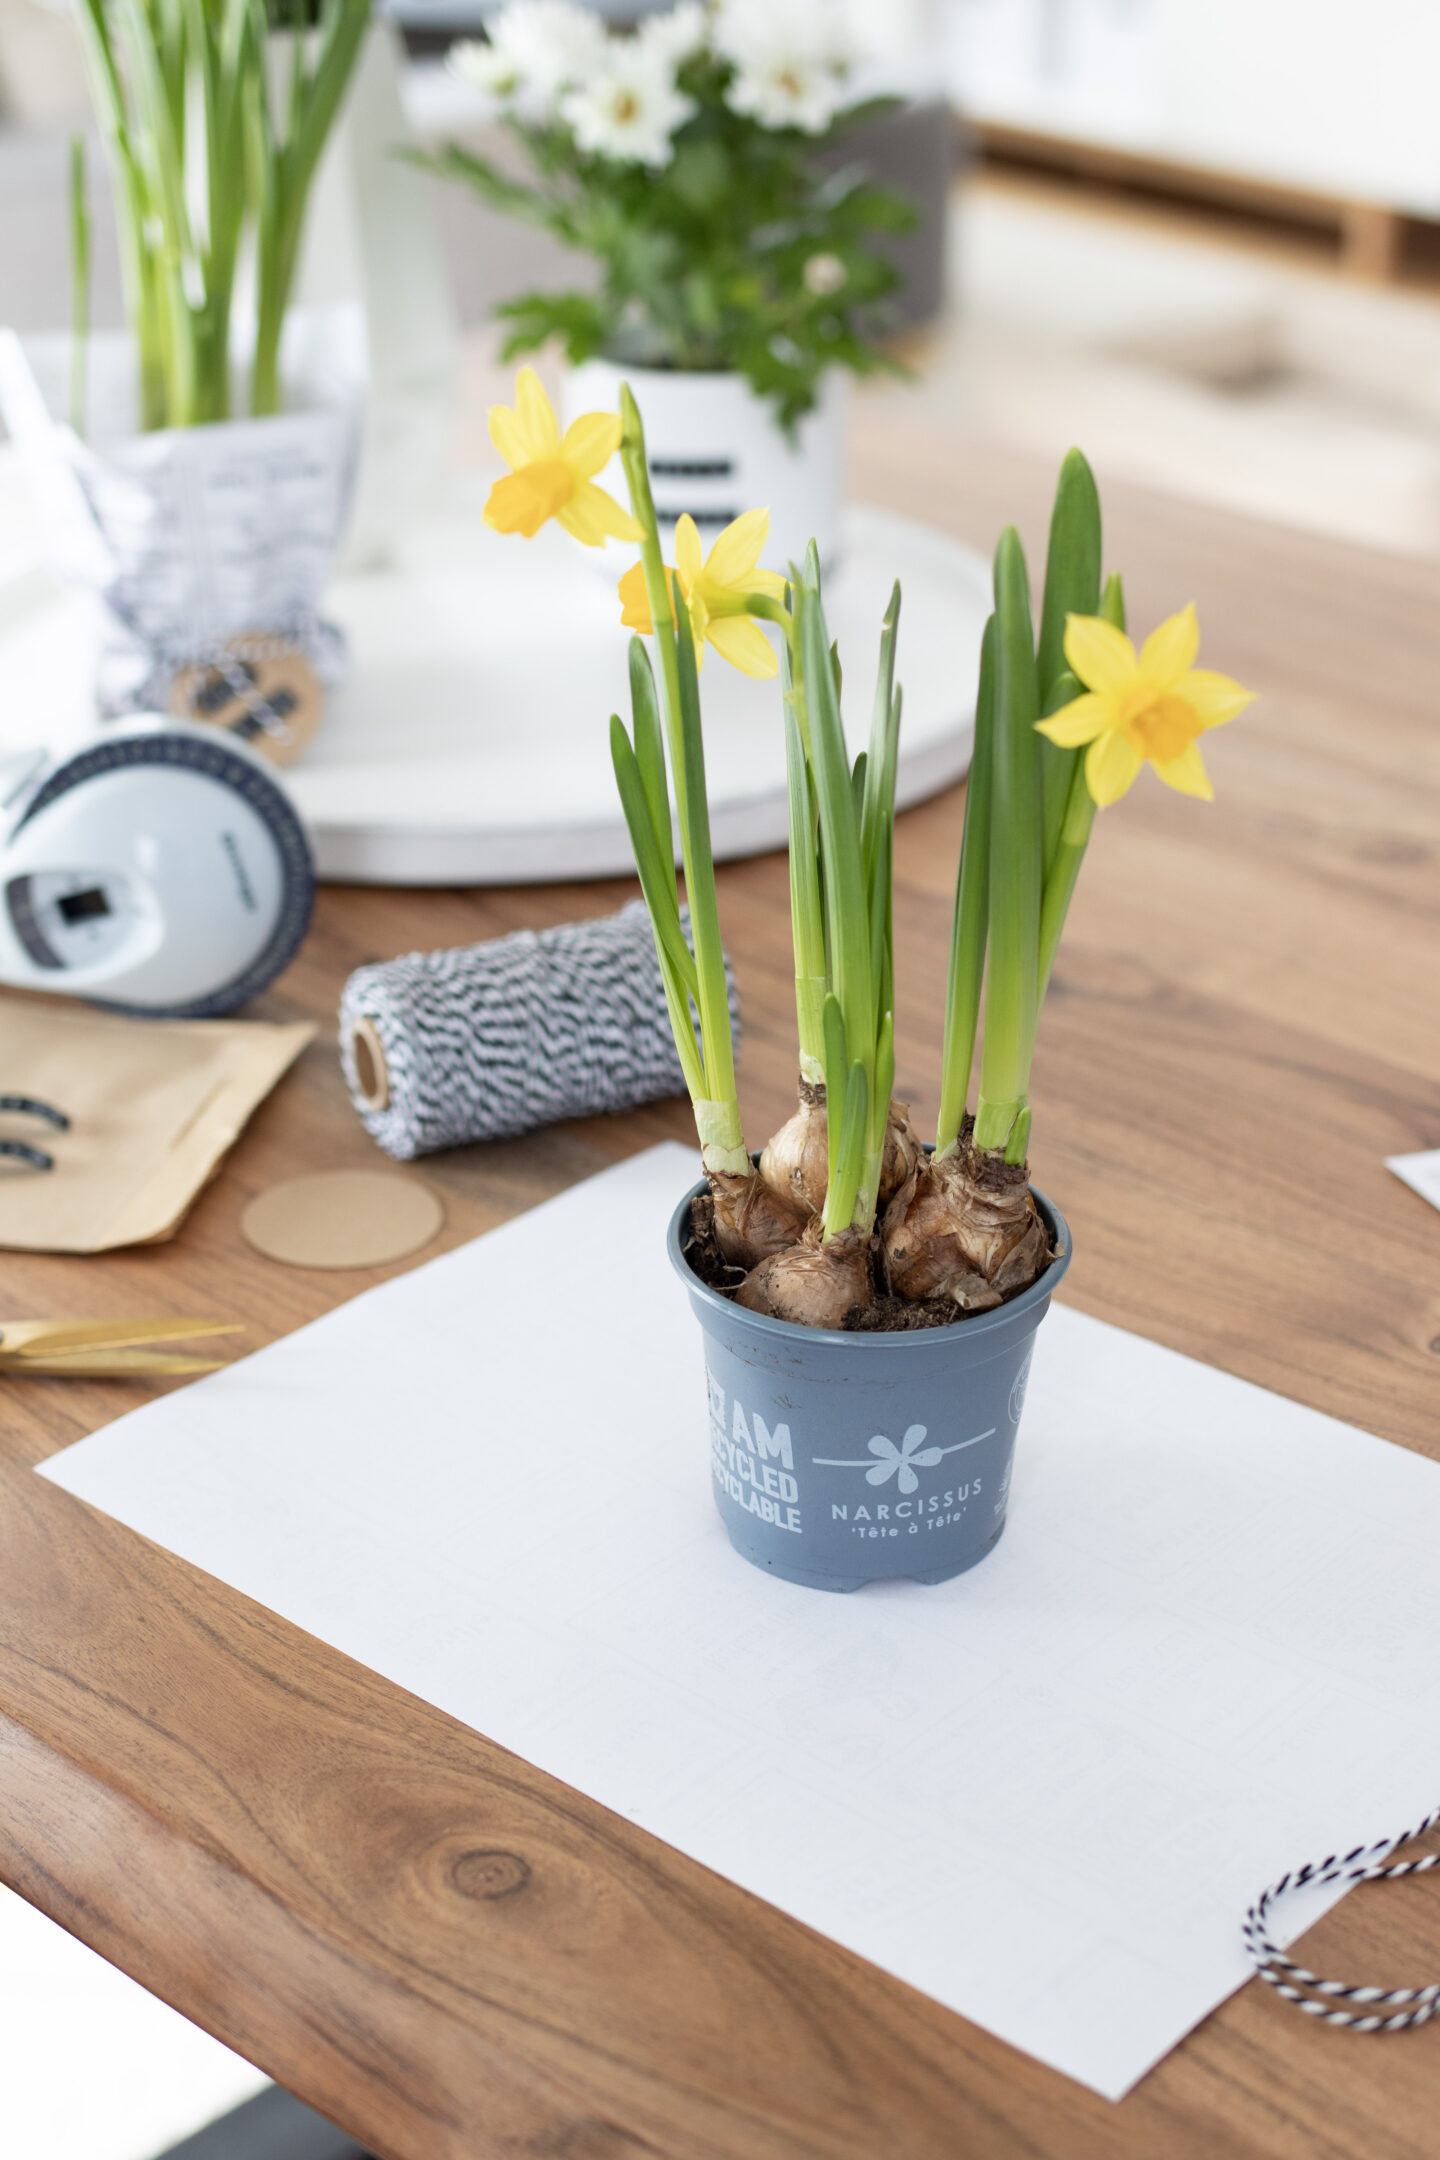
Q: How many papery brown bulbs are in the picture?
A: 4